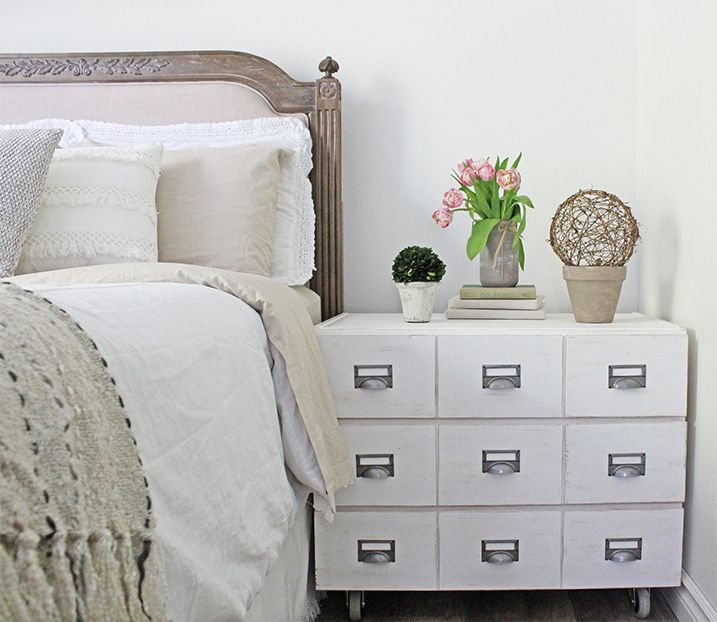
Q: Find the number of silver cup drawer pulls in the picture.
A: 9